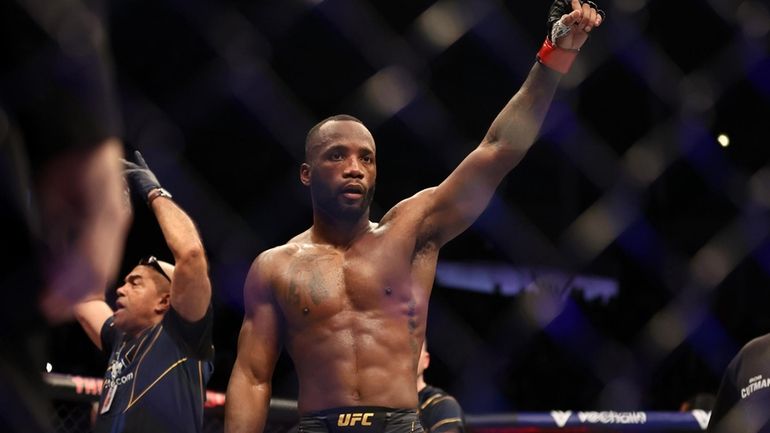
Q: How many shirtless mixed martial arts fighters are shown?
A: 1